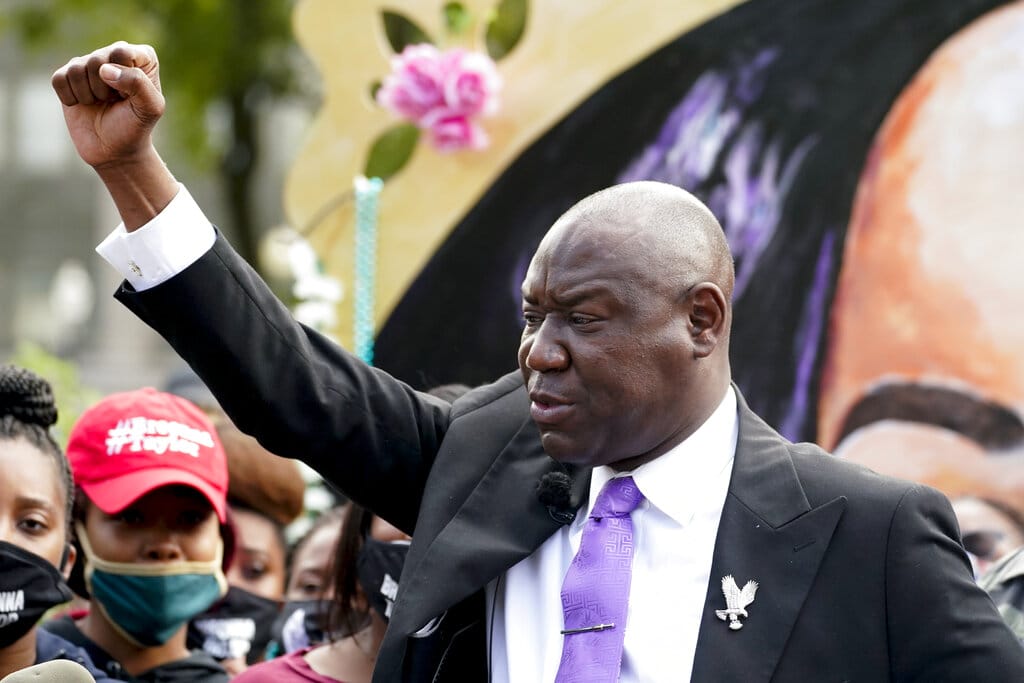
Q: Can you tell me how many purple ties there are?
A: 1